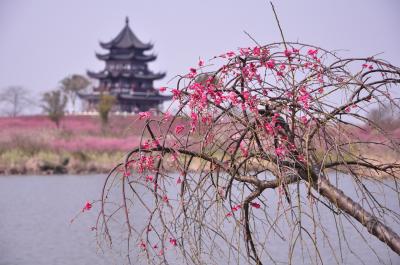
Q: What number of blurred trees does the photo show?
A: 4